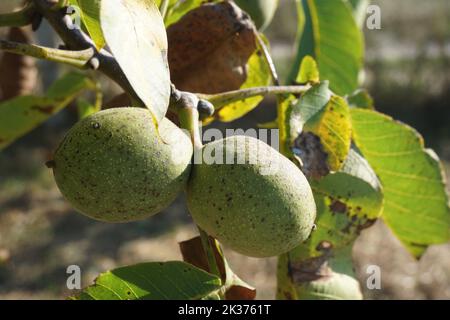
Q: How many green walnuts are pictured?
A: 2